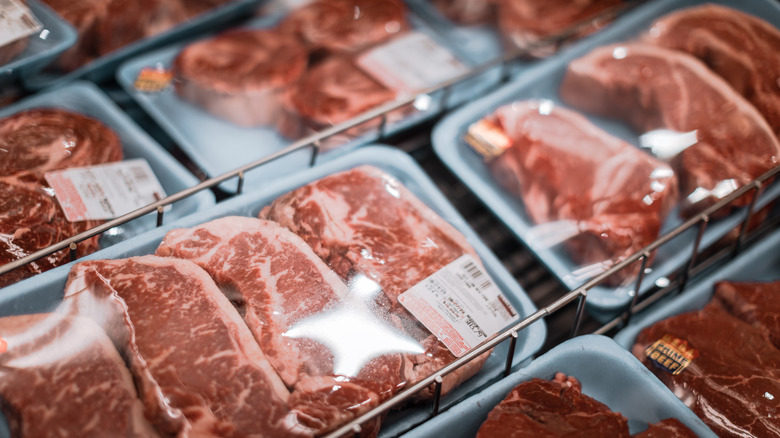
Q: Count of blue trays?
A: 9